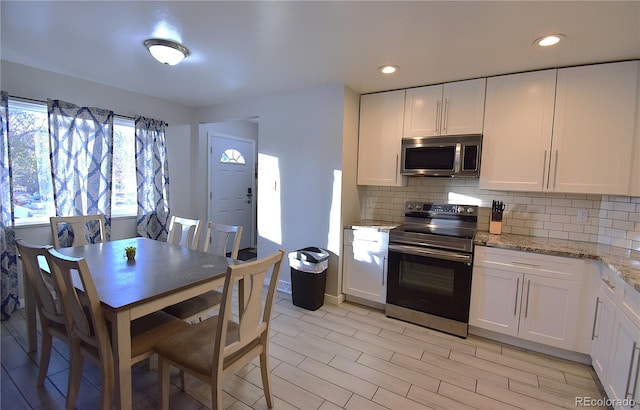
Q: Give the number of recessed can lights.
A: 2